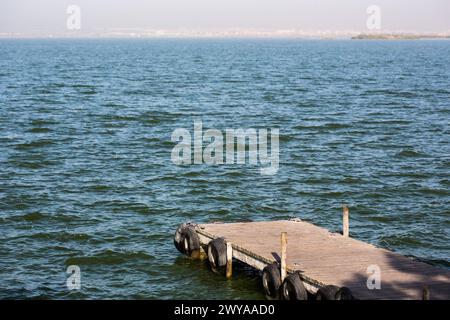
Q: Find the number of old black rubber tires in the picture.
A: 7